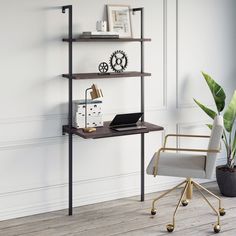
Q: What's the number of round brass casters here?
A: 5